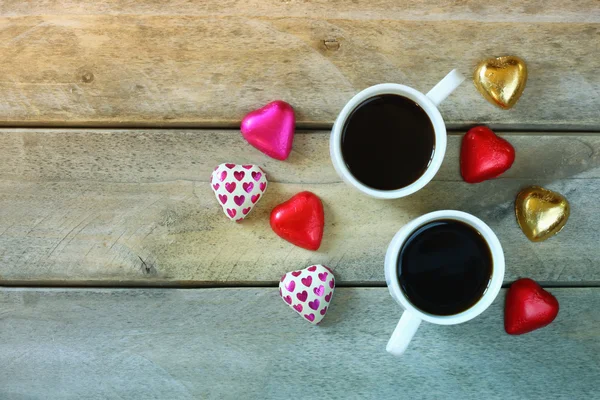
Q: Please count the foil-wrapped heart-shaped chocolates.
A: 8